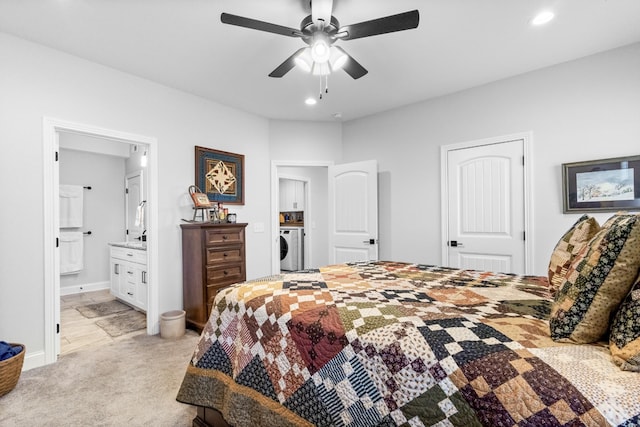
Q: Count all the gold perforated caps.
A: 0